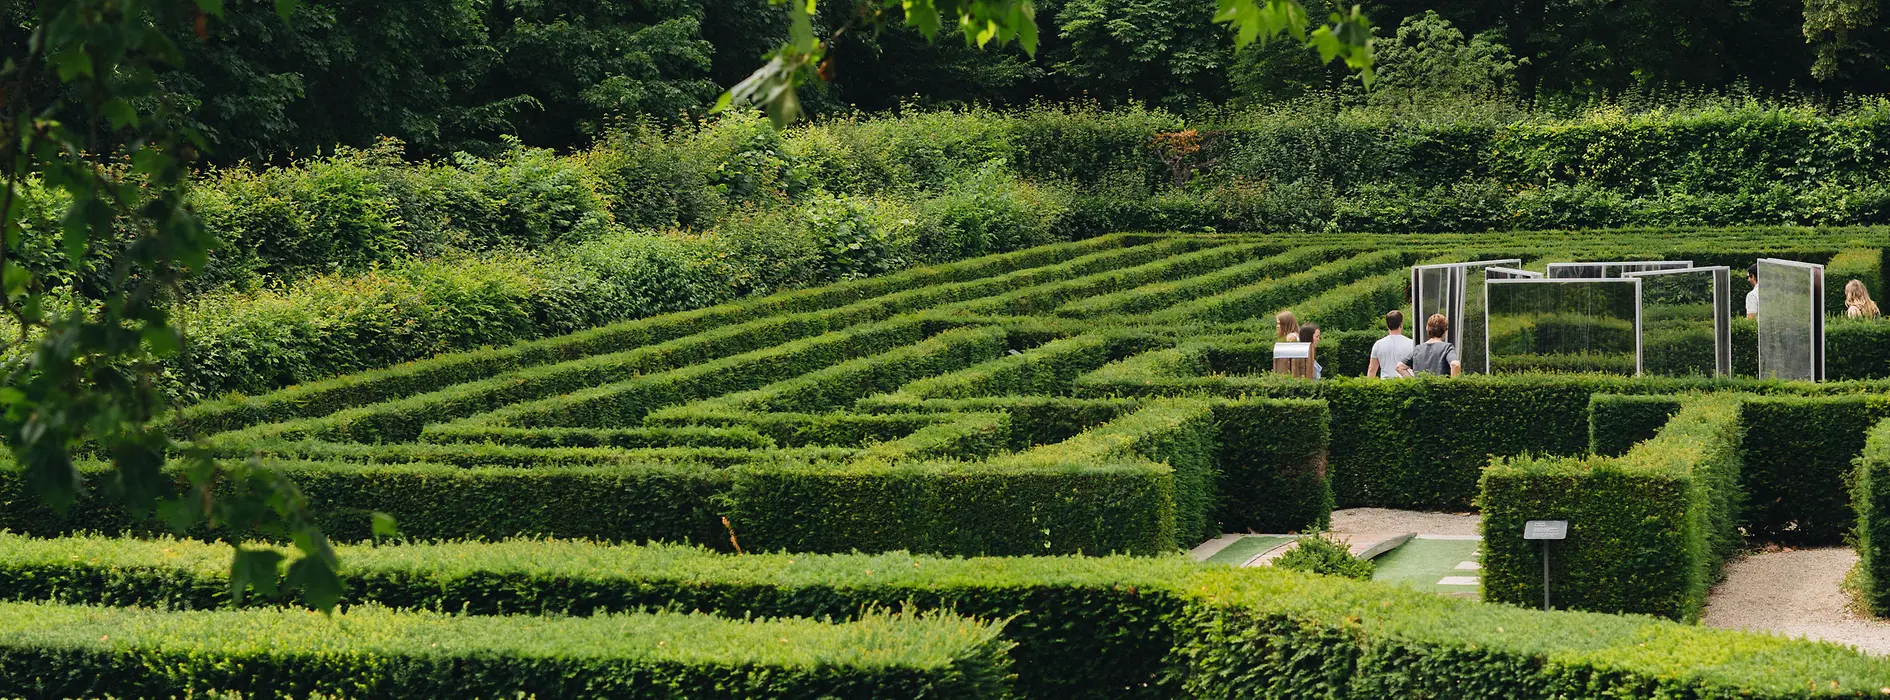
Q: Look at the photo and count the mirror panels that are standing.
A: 6